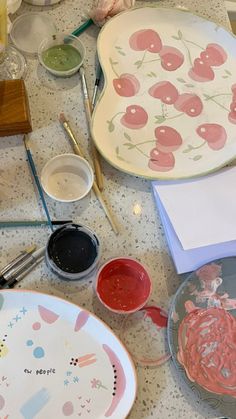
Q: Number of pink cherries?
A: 13